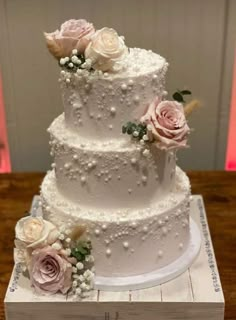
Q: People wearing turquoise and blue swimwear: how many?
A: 0